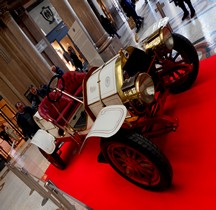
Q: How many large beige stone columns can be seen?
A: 2